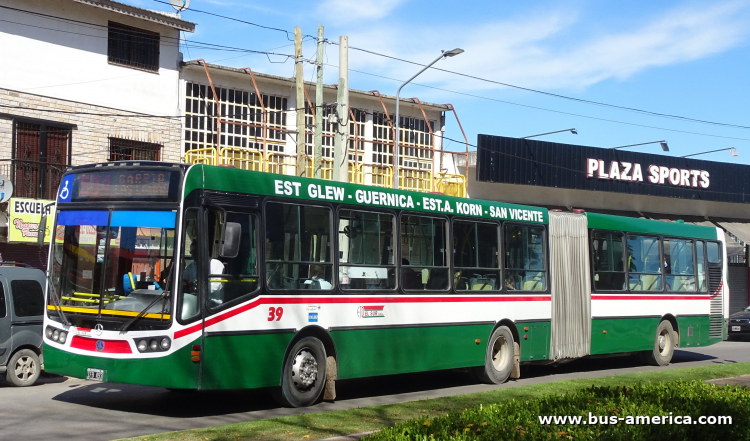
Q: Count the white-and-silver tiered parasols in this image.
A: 0